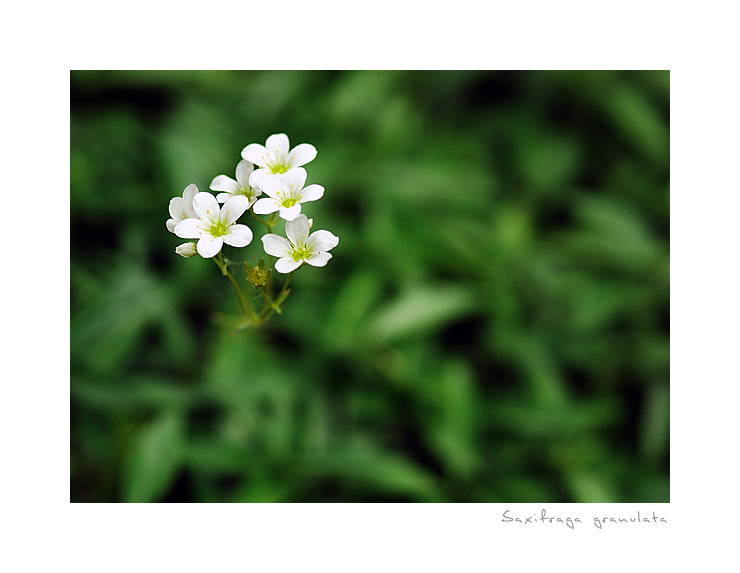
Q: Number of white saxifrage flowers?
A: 6